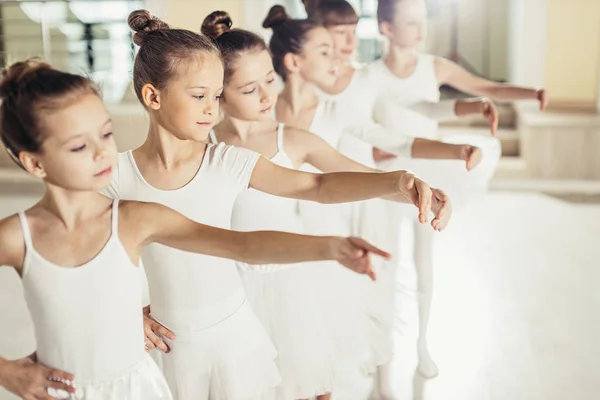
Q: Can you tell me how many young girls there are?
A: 6